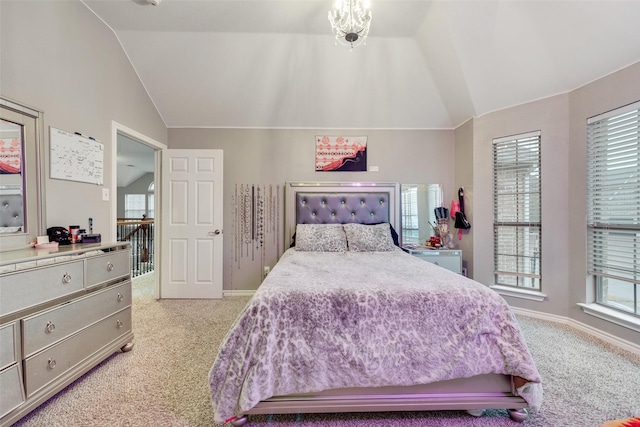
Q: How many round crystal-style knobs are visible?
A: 6